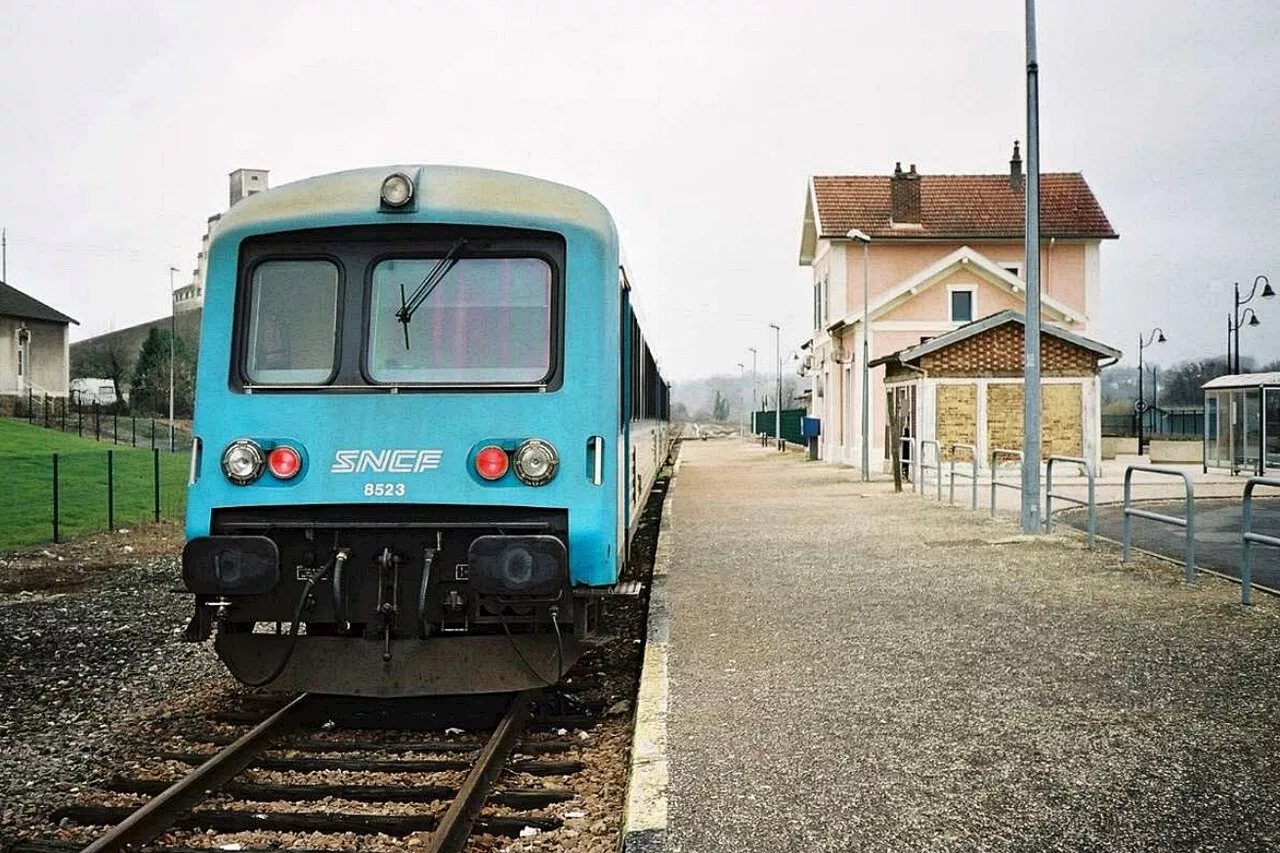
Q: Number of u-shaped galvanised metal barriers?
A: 7